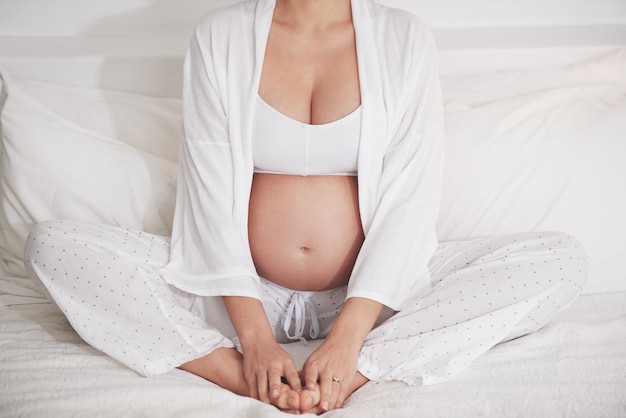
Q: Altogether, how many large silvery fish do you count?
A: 0